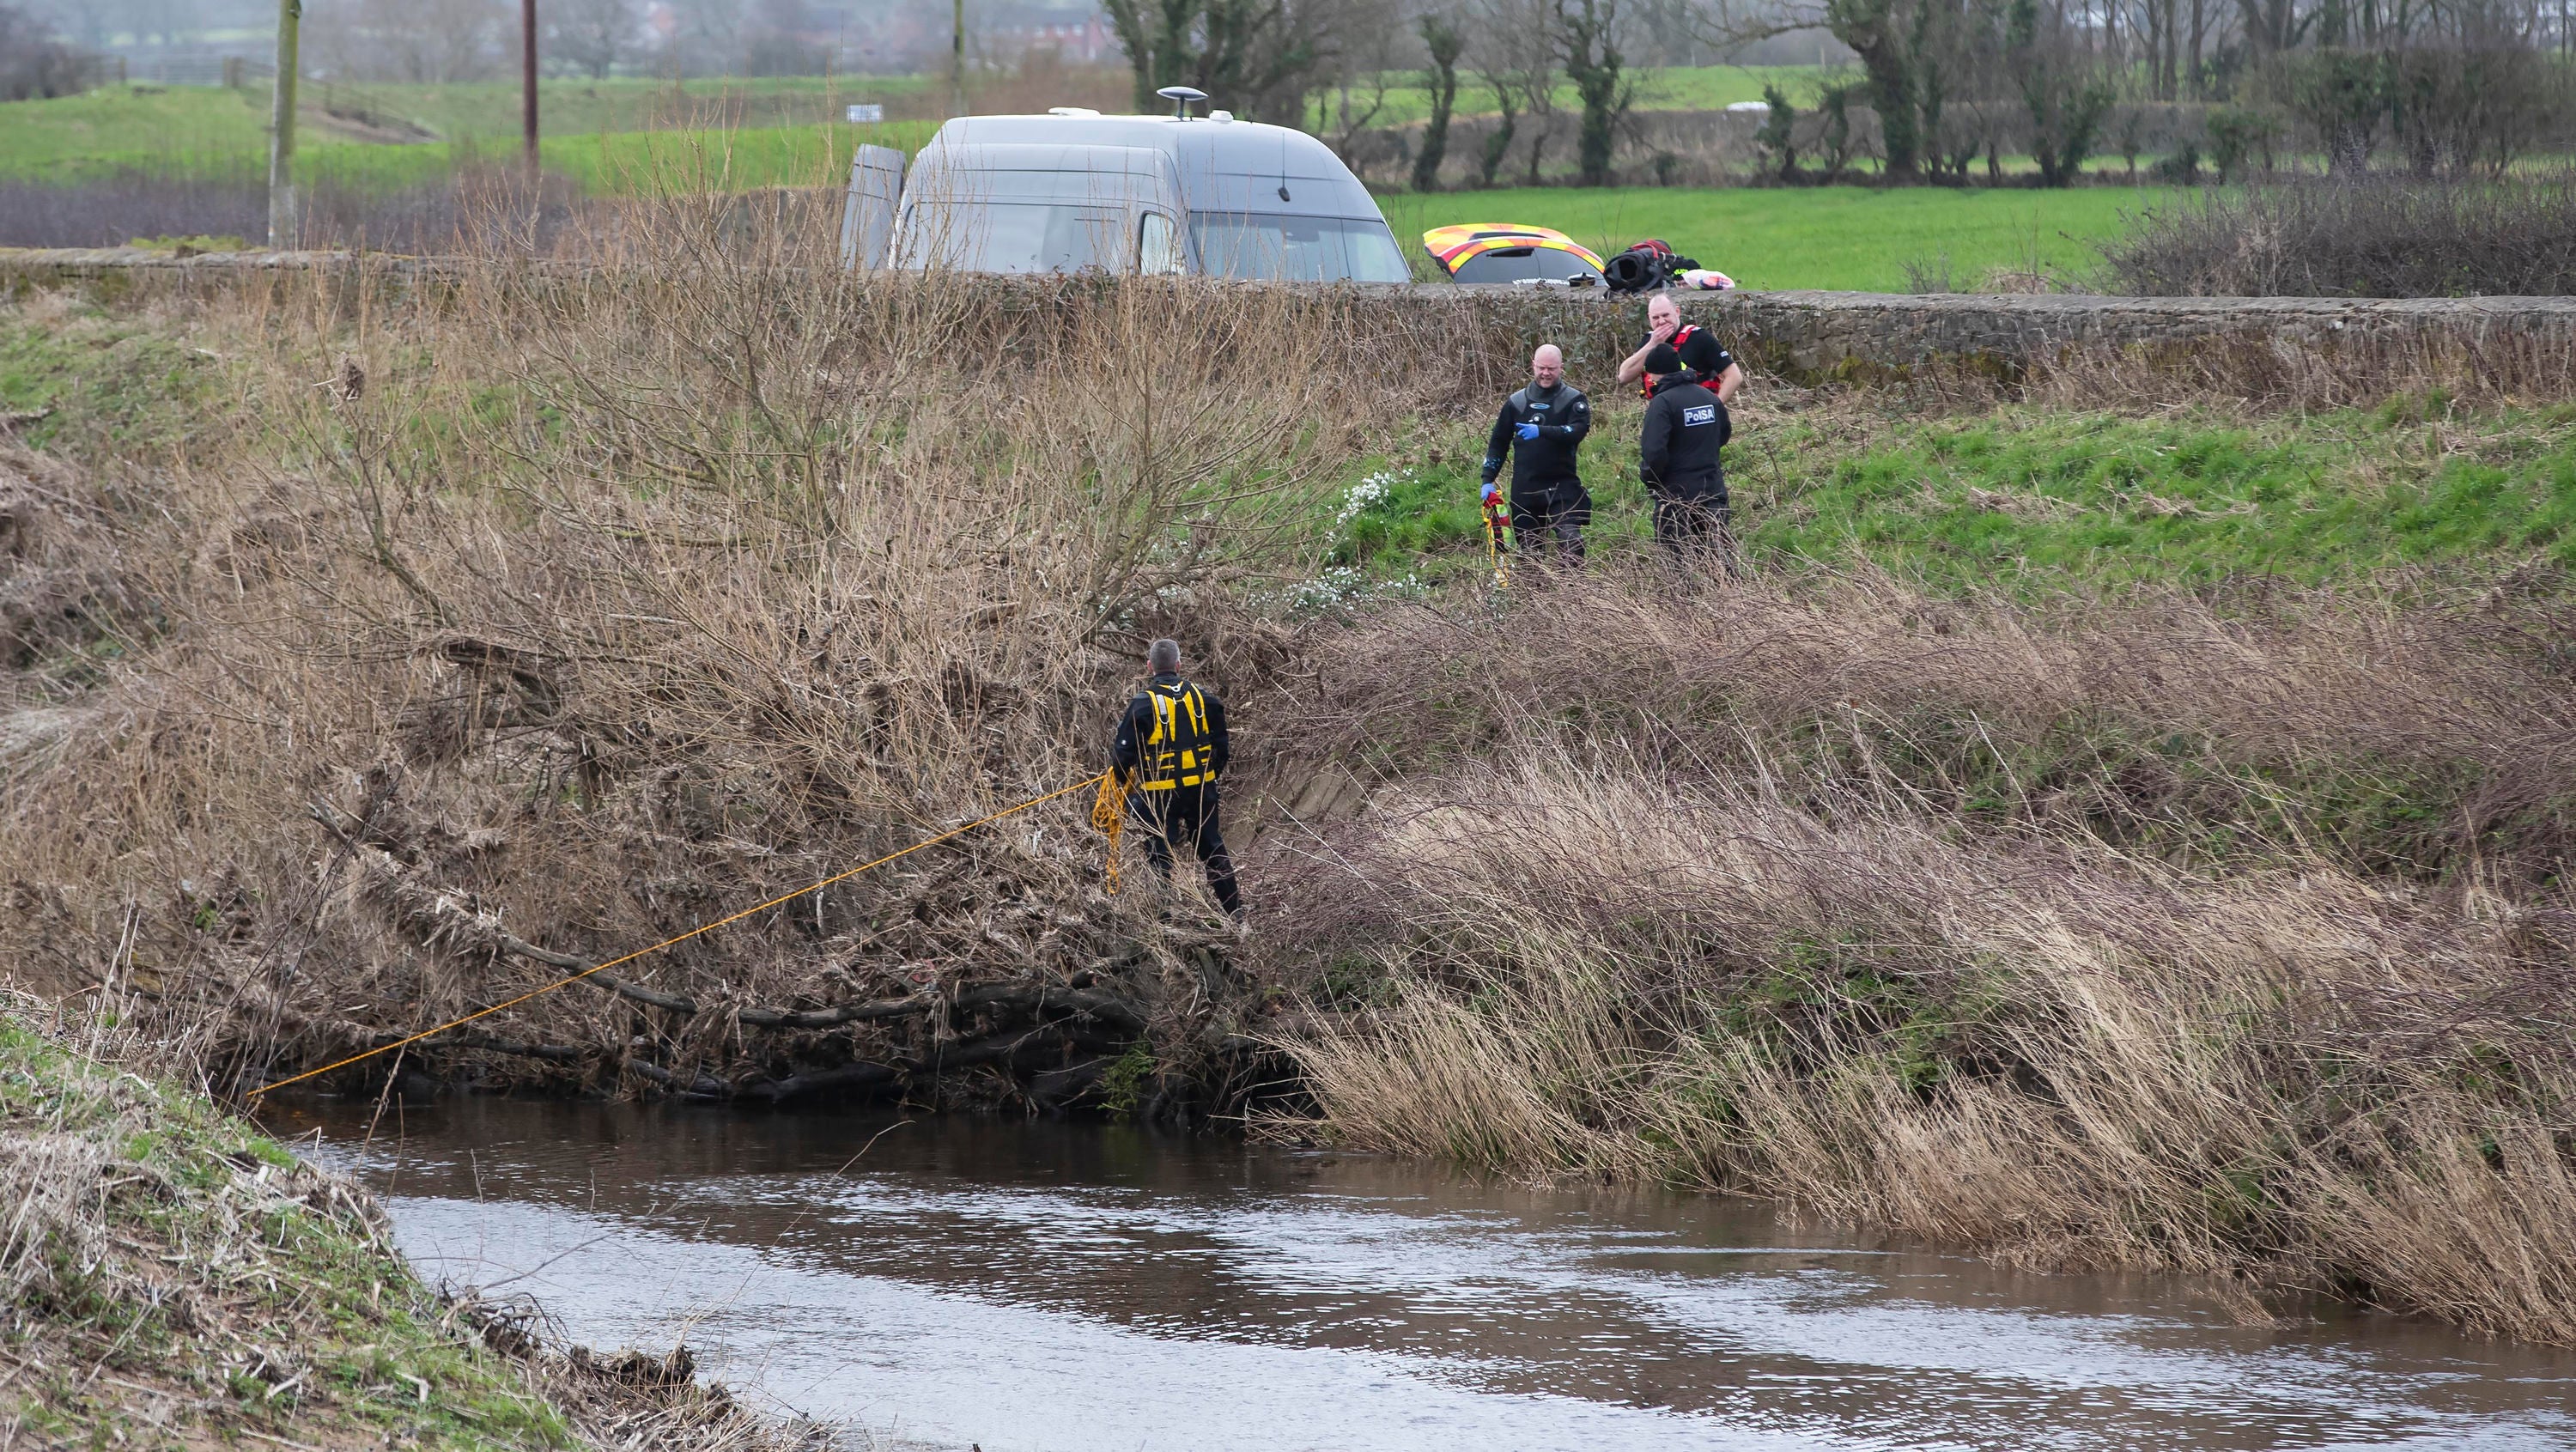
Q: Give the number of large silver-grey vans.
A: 1